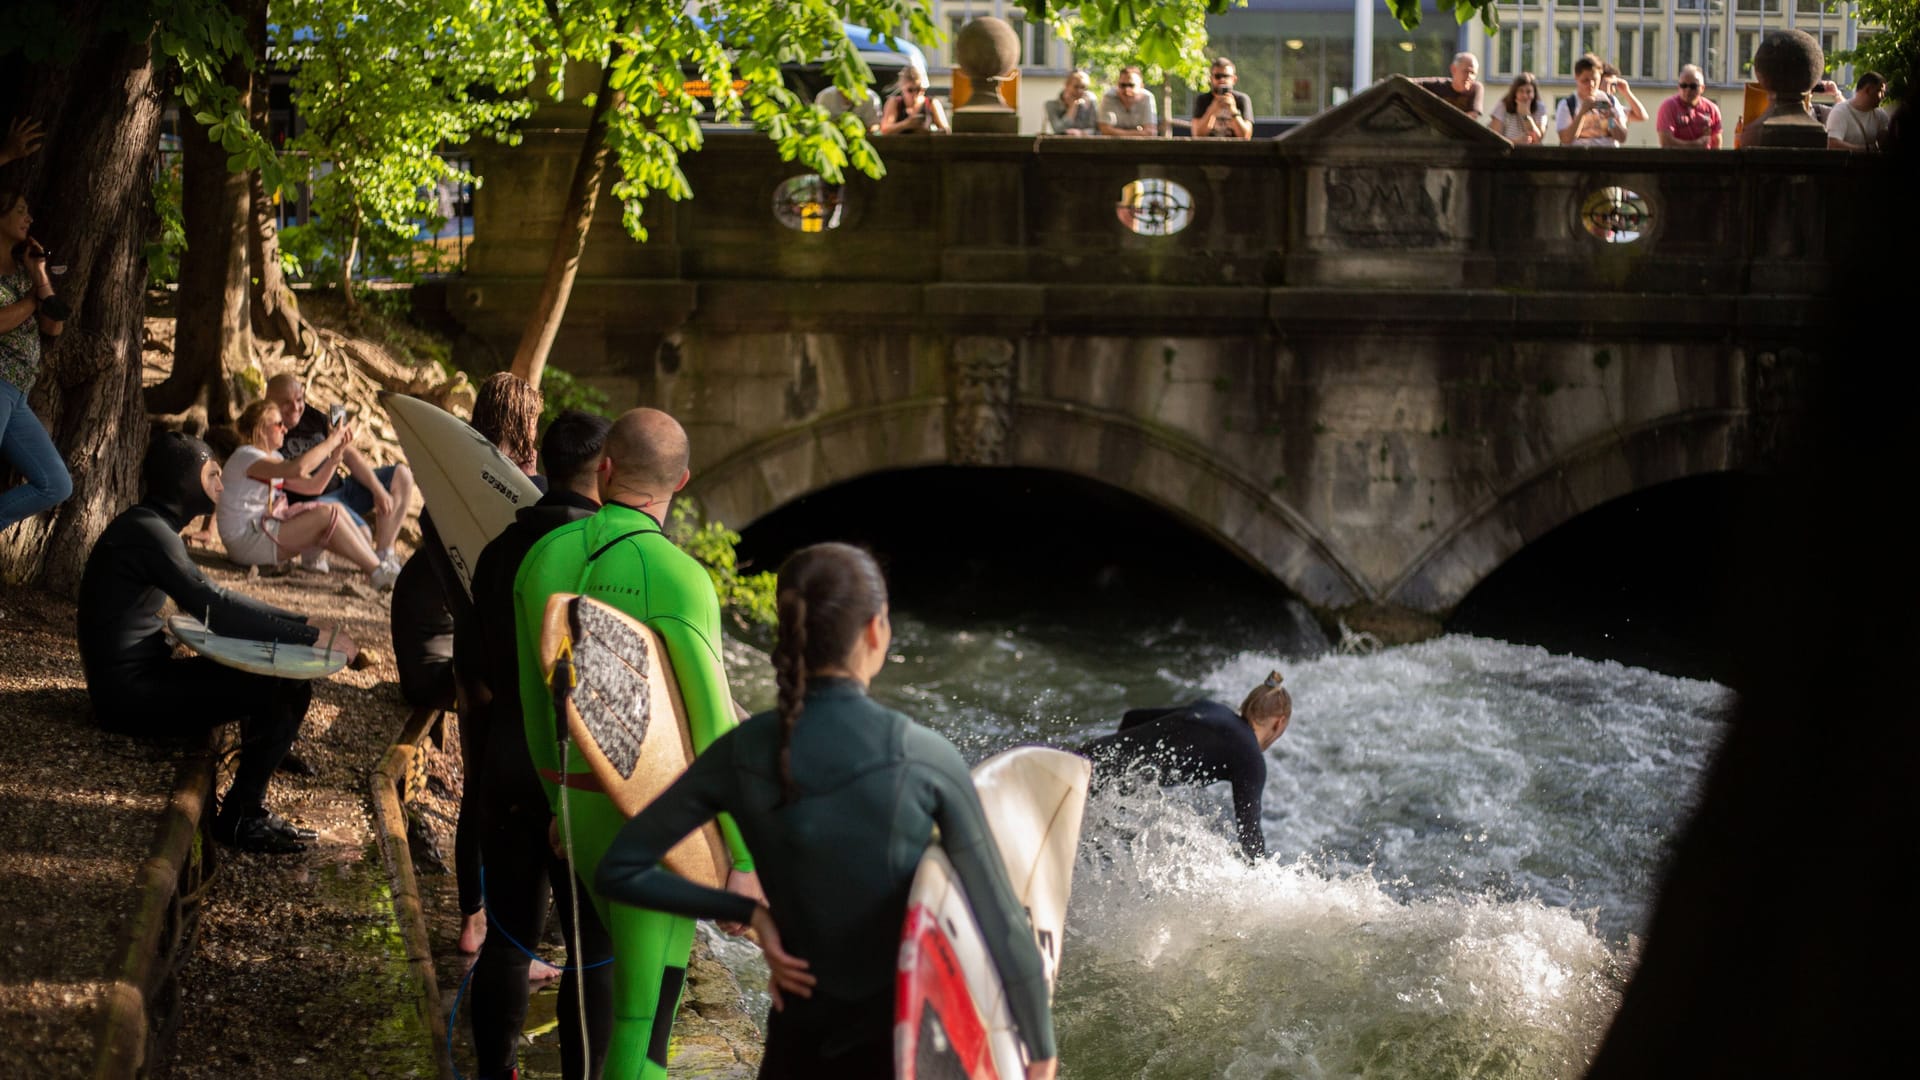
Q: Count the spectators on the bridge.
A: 12